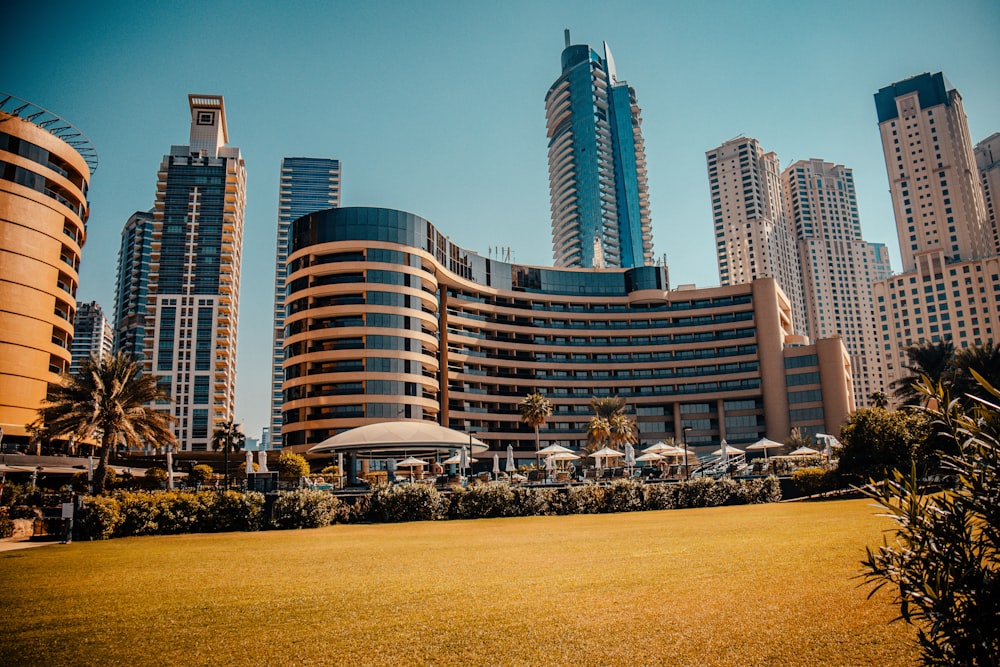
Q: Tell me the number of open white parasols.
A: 11